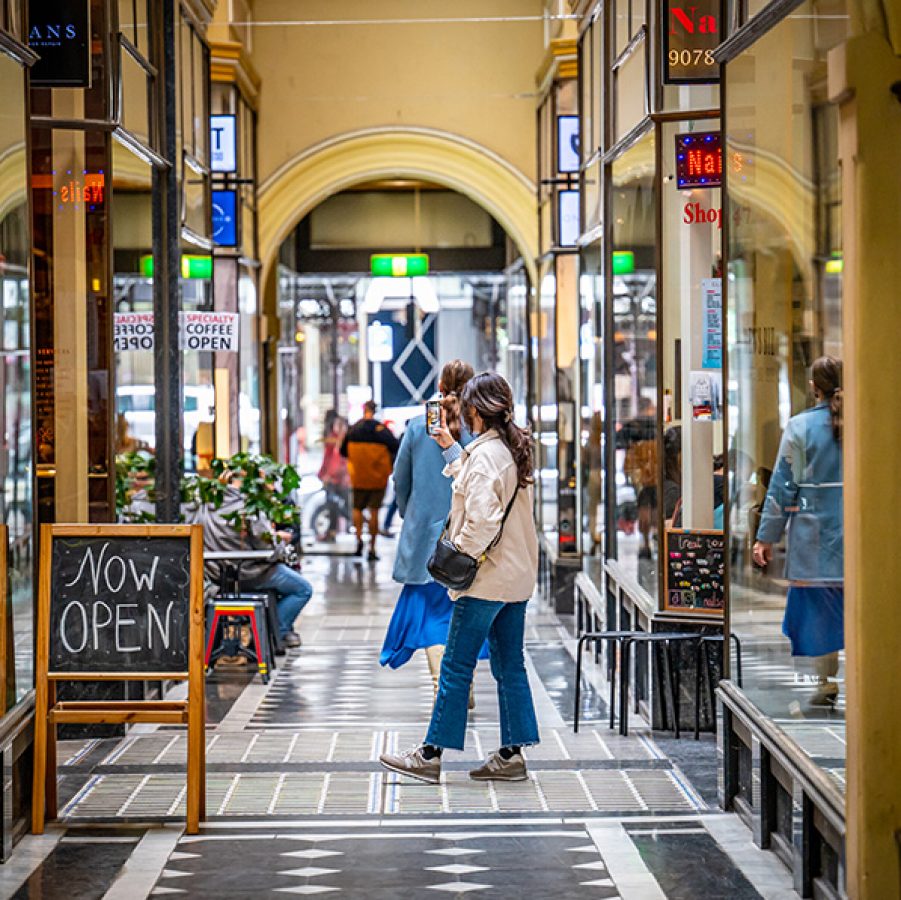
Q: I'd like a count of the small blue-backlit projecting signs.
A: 4